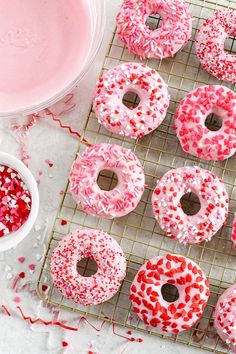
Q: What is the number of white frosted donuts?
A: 0